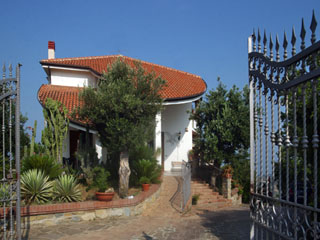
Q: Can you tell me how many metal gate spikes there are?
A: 11